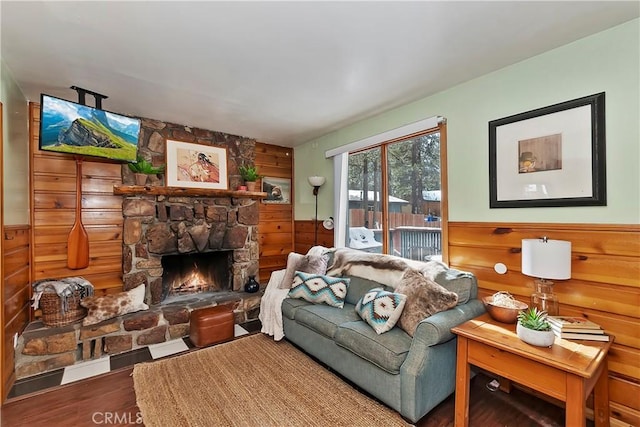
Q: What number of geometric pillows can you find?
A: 2